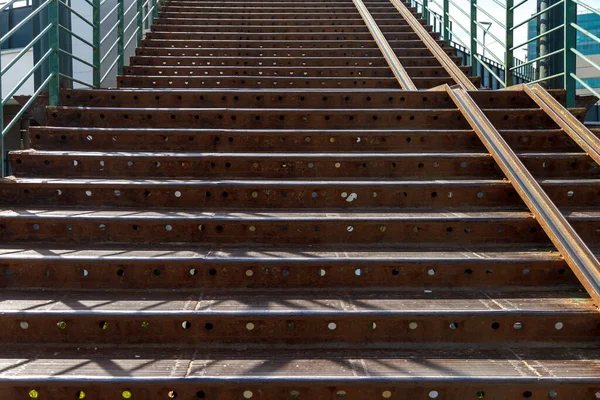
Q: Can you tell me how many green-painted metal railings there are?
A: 2